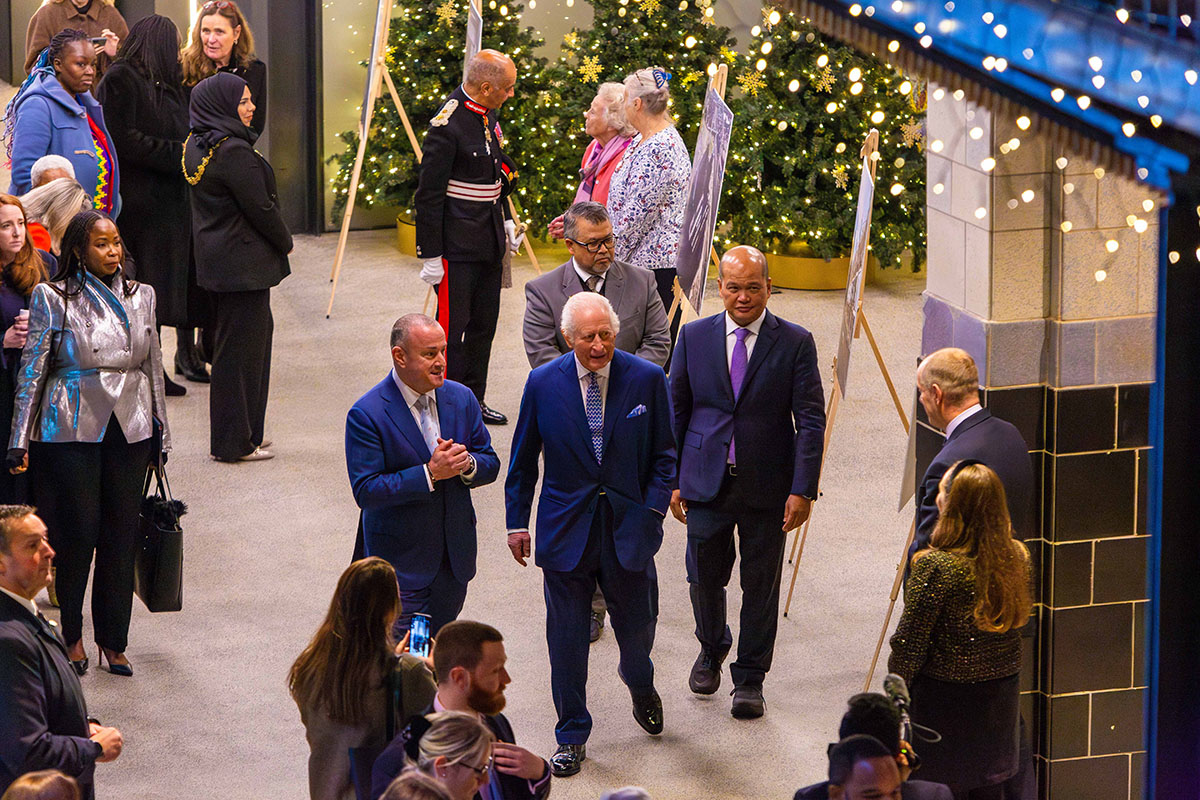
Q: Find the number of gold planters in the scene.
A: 2